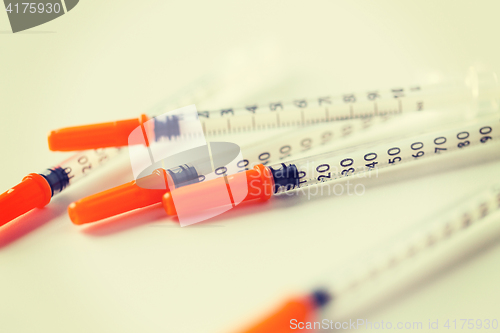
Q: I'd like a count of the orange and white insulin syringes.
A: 5